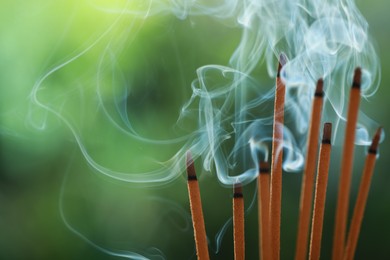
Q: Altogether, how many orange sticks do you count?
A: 8